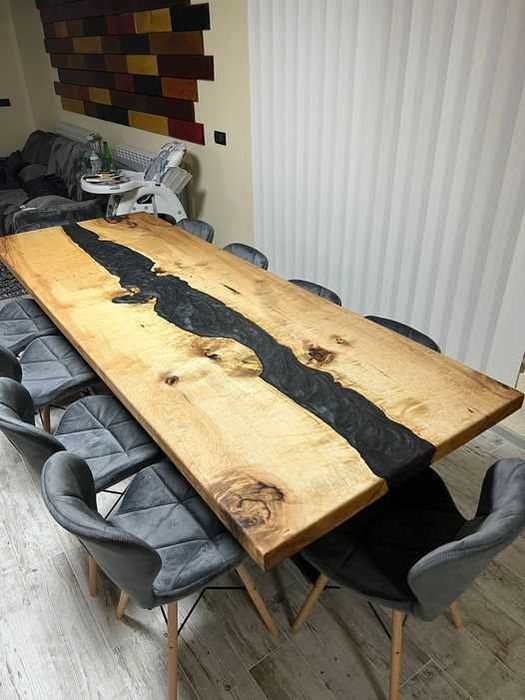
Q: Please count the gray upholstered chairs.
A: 9